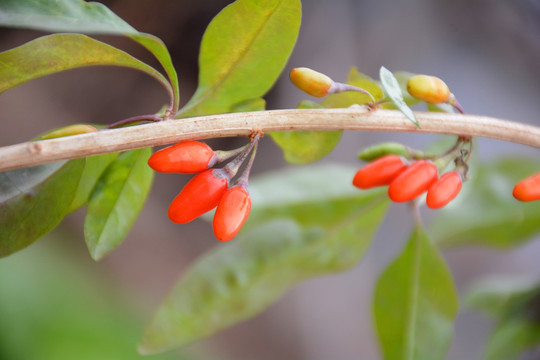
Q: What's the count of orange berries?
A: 7